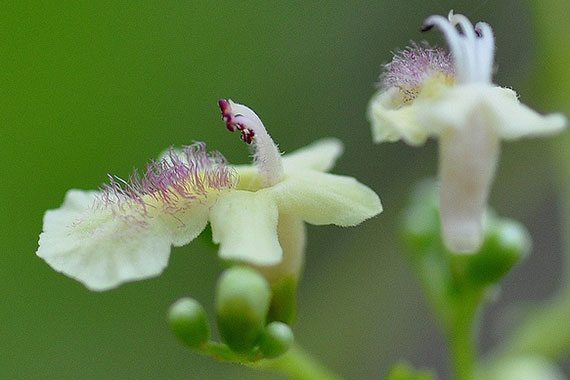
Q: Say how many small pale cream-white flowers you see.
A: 2